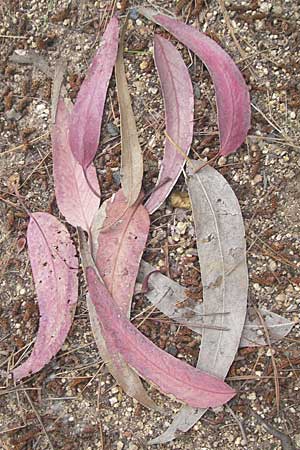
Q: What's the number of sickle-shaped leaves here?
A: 11